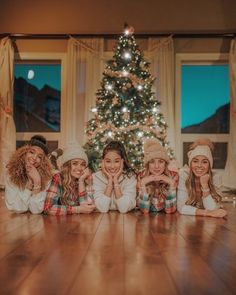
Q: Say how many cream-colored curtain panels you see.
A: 4